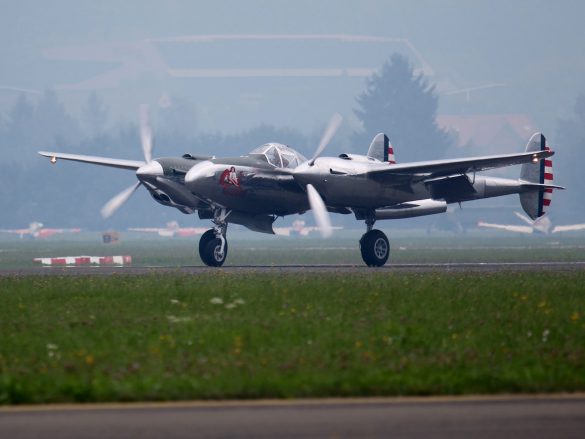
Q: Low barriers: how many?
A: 1